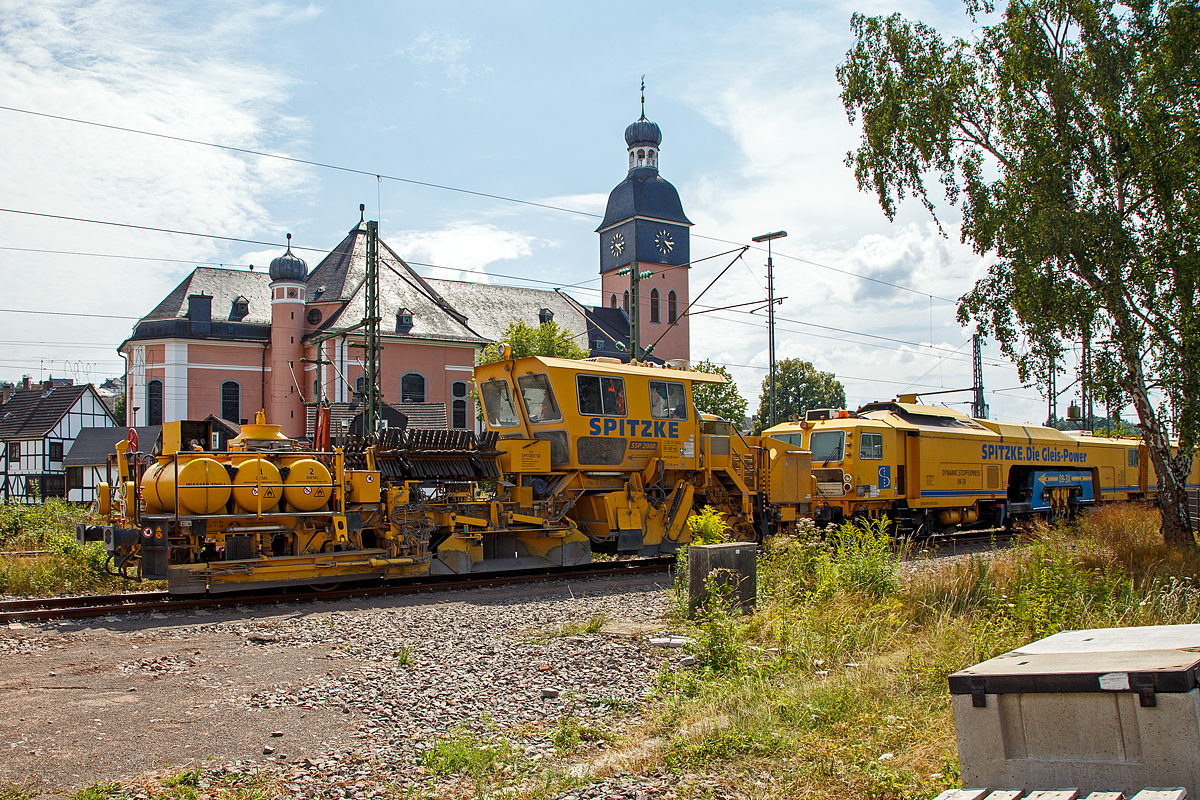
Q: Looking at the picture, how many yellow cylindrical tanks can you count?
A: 3